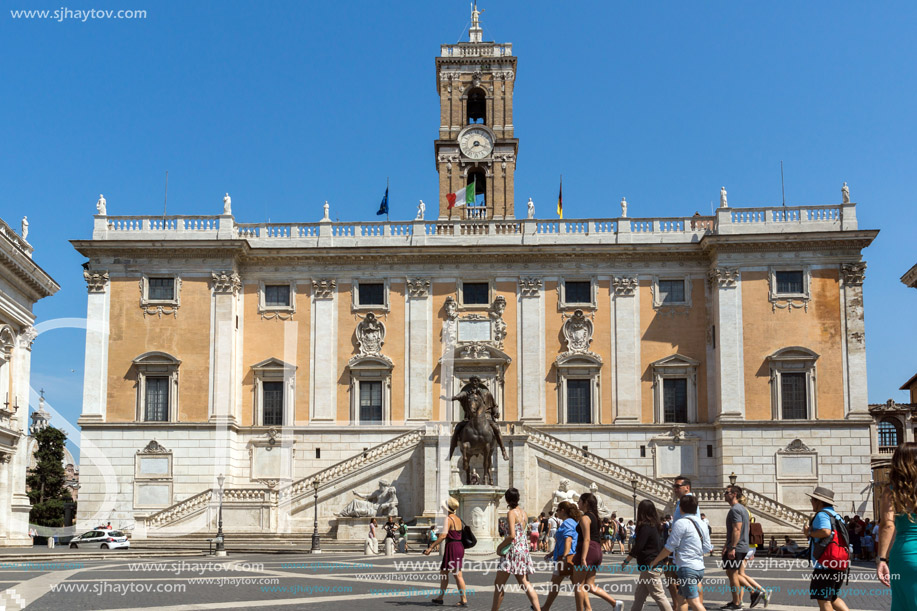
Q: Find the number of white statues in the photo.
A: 12